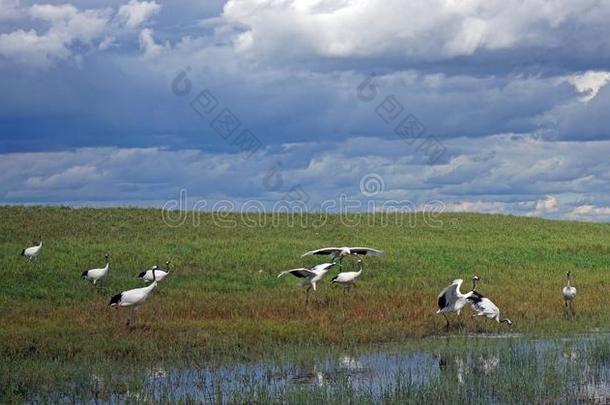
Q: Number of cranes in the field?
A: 10